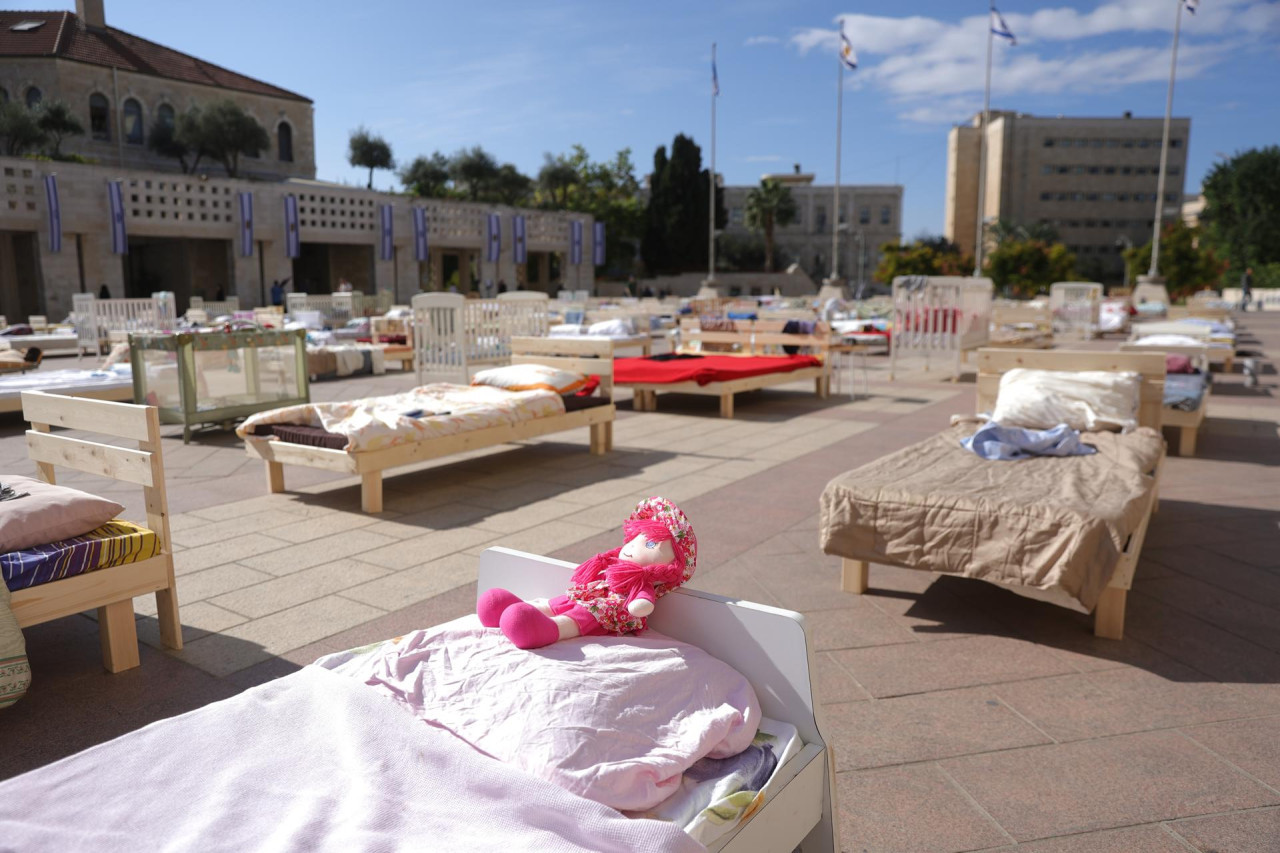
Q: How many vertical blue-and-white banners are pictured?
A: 10